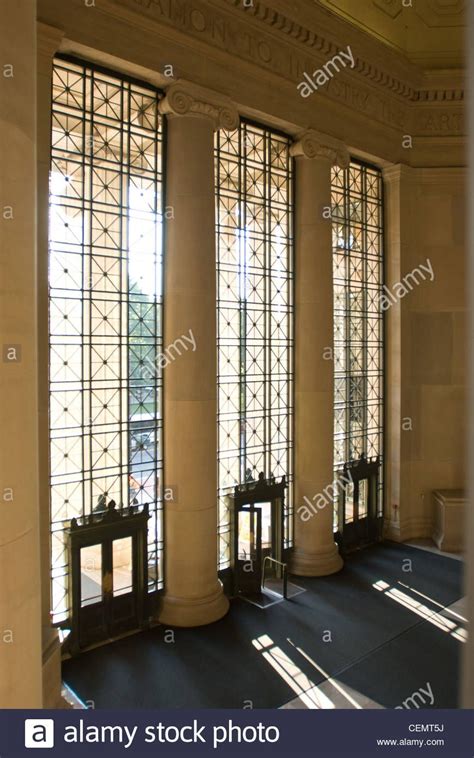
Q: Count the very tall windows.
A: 3